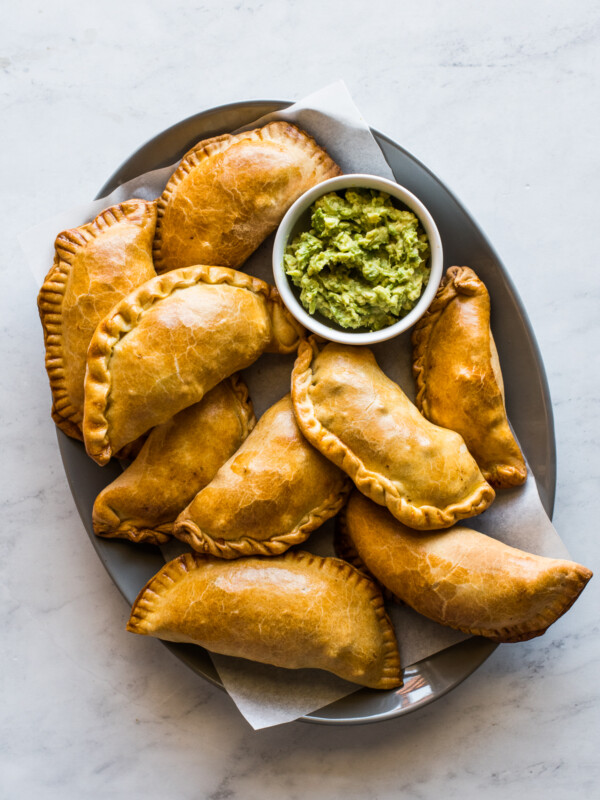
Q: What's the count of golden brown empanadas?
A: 9